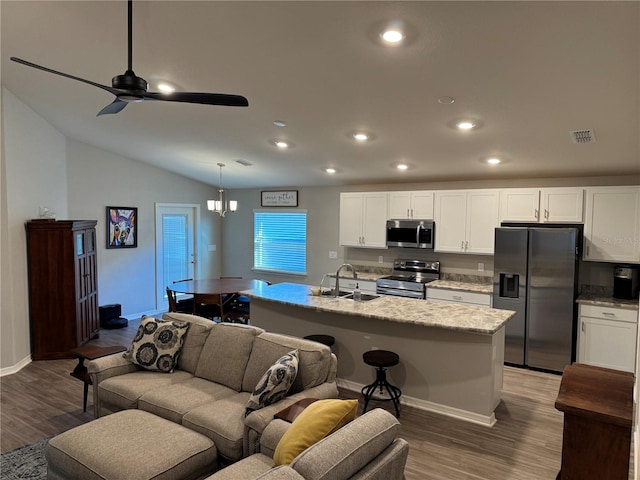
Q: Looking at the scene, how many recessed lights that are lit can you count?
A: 8